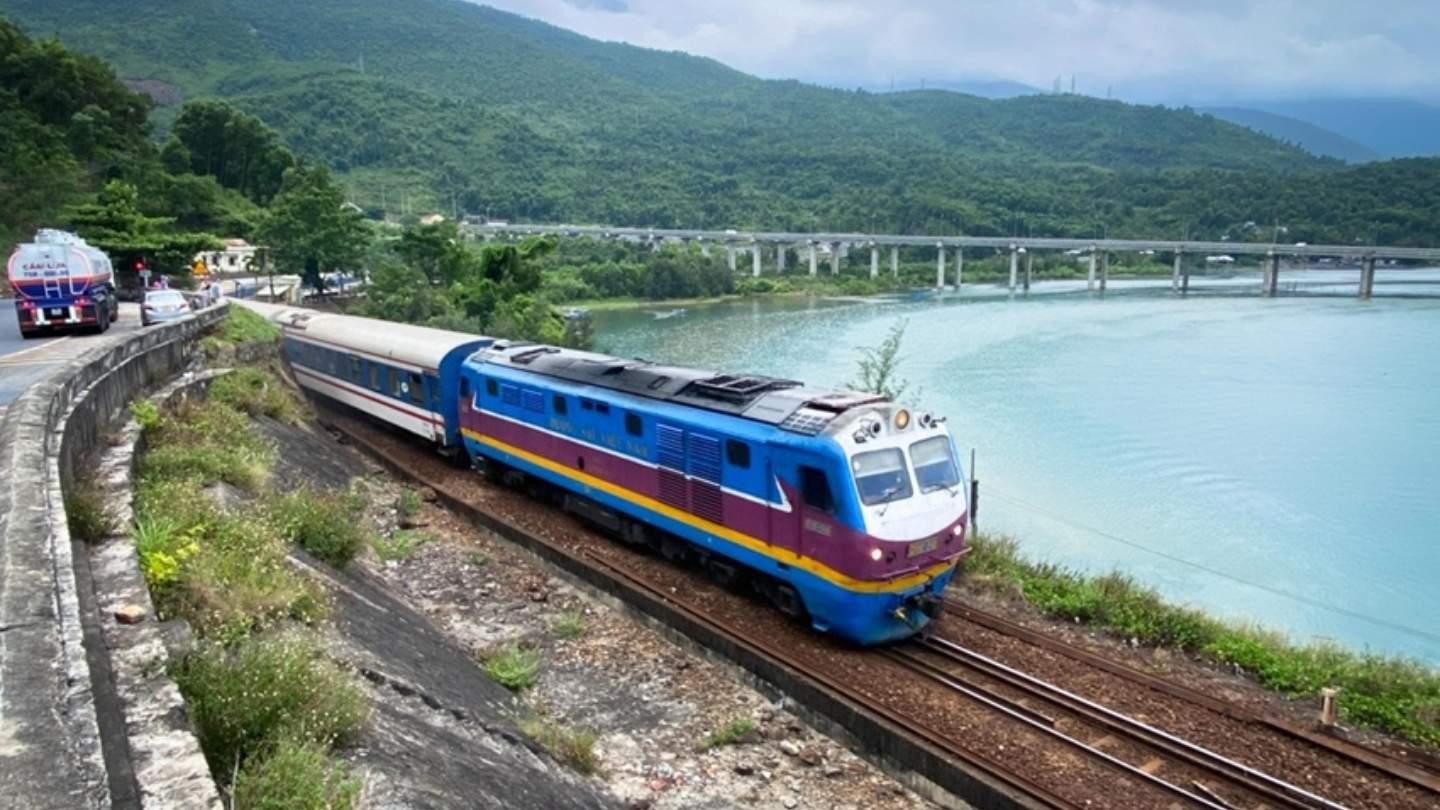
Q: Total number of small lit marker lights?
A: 2